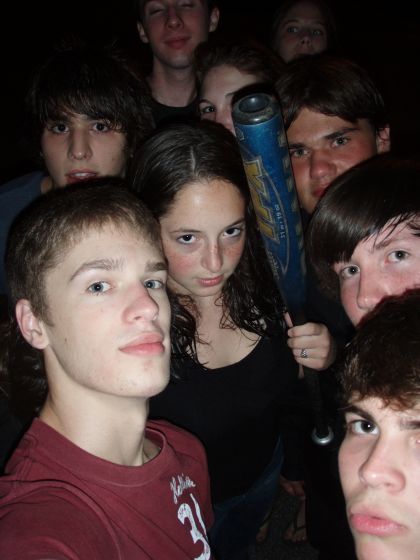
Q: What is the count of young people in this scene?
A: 9